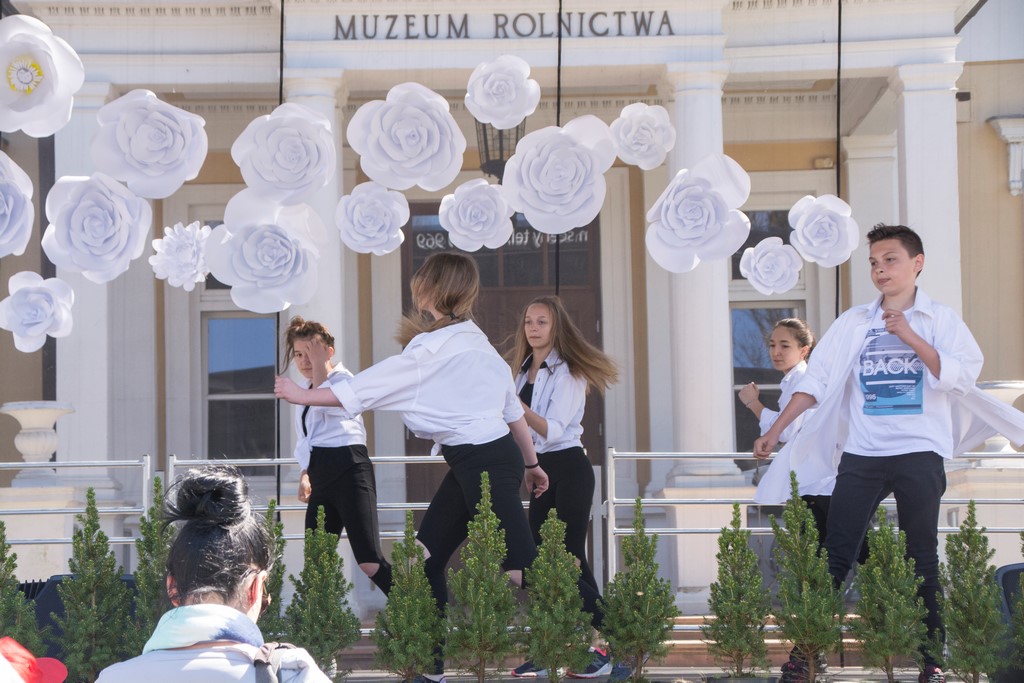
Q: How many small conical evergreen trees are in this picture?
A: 14